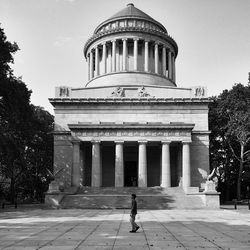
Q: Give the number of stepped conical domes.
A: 1